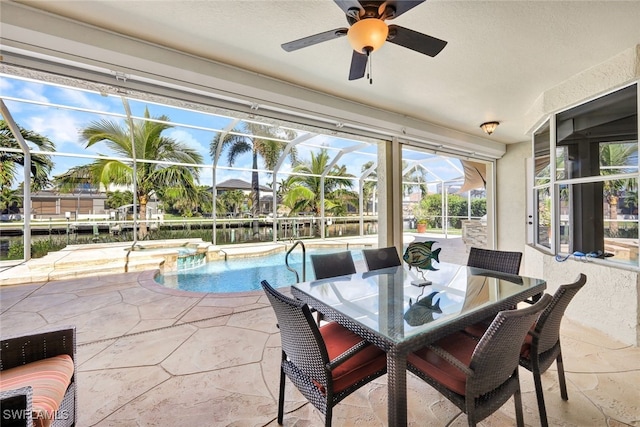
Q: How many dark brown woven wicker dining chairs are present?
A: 6